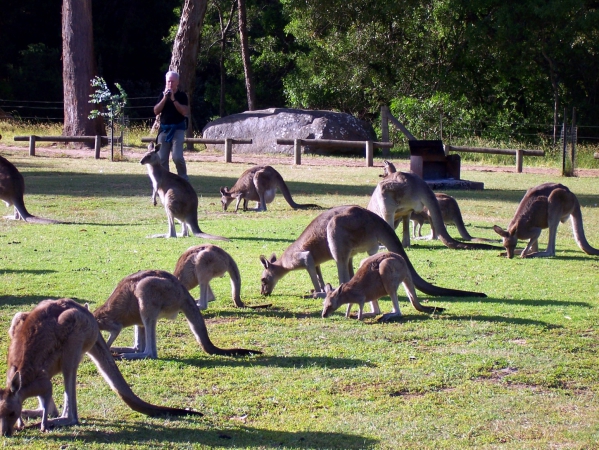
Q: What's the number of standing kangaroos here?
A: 1